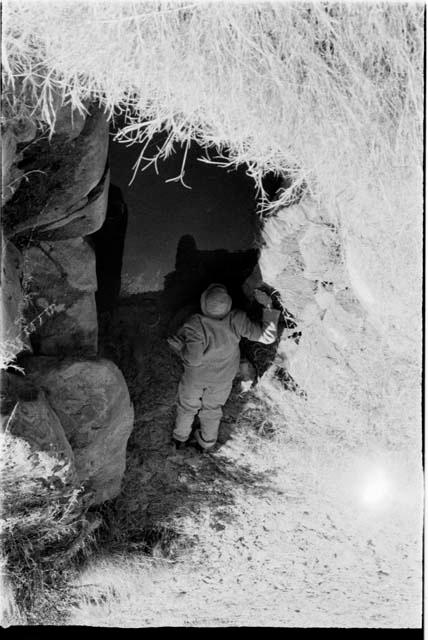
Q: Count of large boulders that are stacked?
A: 3